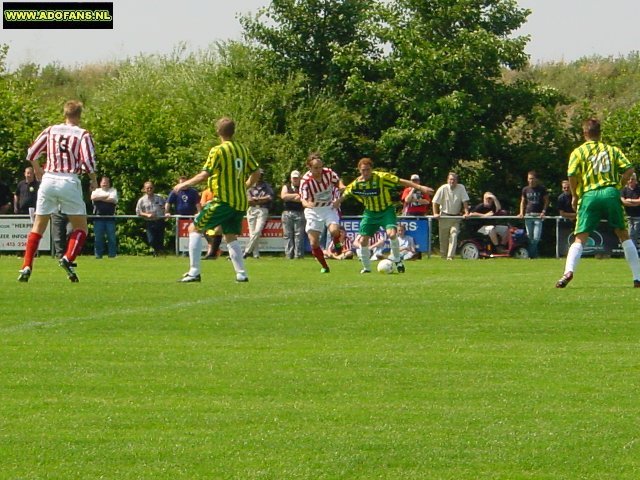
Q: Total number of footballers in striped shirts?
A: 5